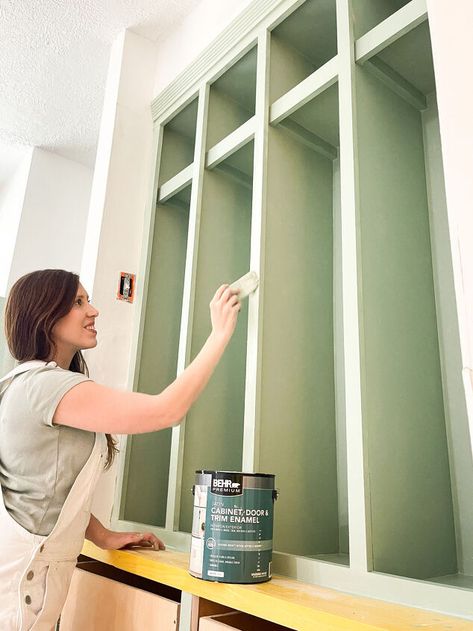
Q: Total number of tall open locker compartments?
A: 4